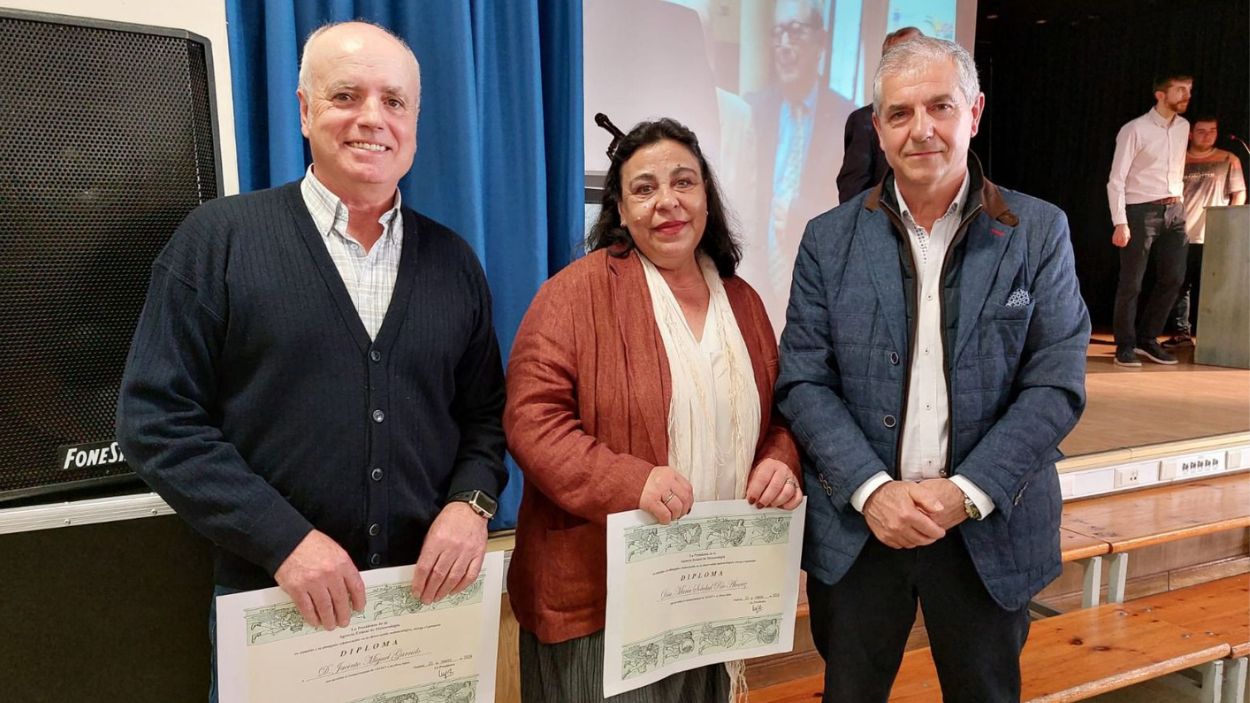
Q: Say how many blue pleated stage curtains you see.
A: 1